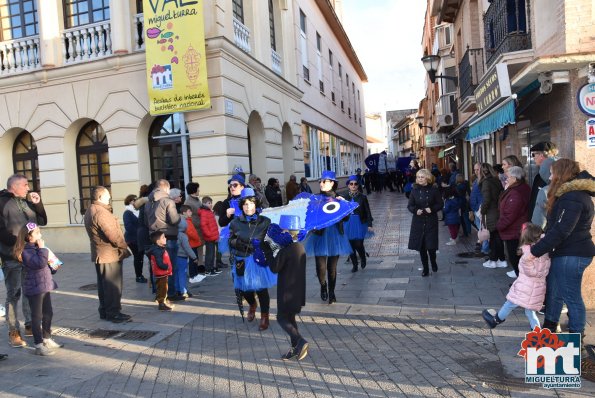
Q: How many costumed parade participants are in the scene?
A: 5